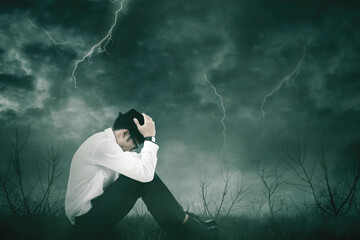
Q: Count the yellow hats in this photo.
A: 0